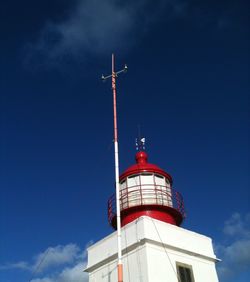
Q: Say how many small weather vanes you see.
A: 2